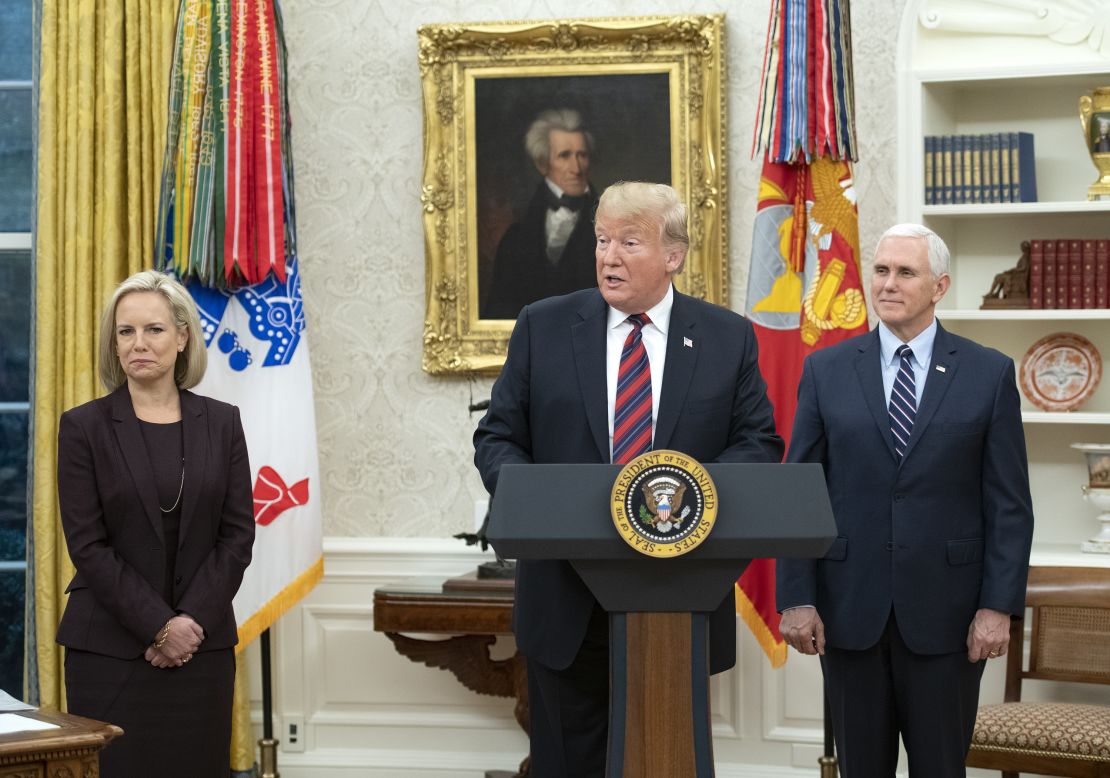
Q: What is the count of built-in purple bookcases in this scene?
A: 0